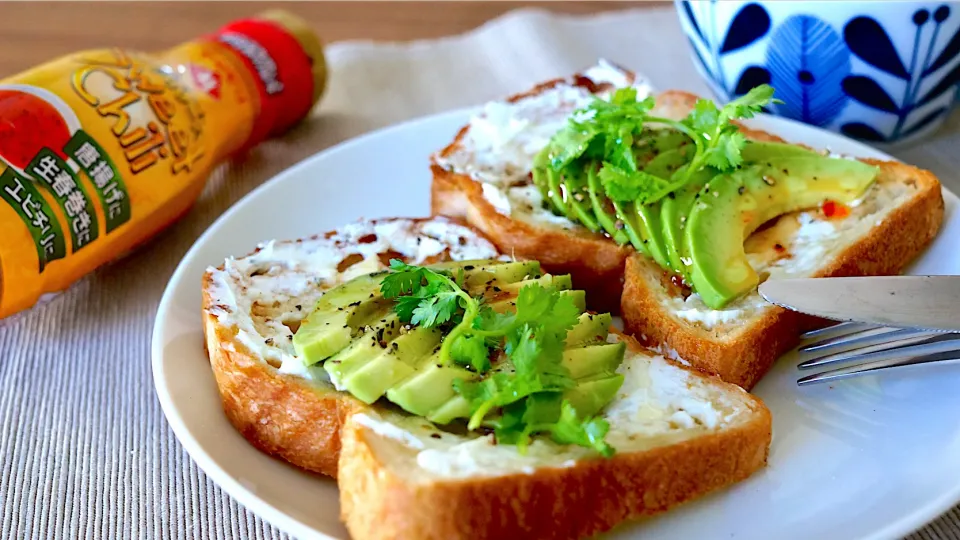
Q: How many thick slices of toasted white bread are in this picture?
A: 2